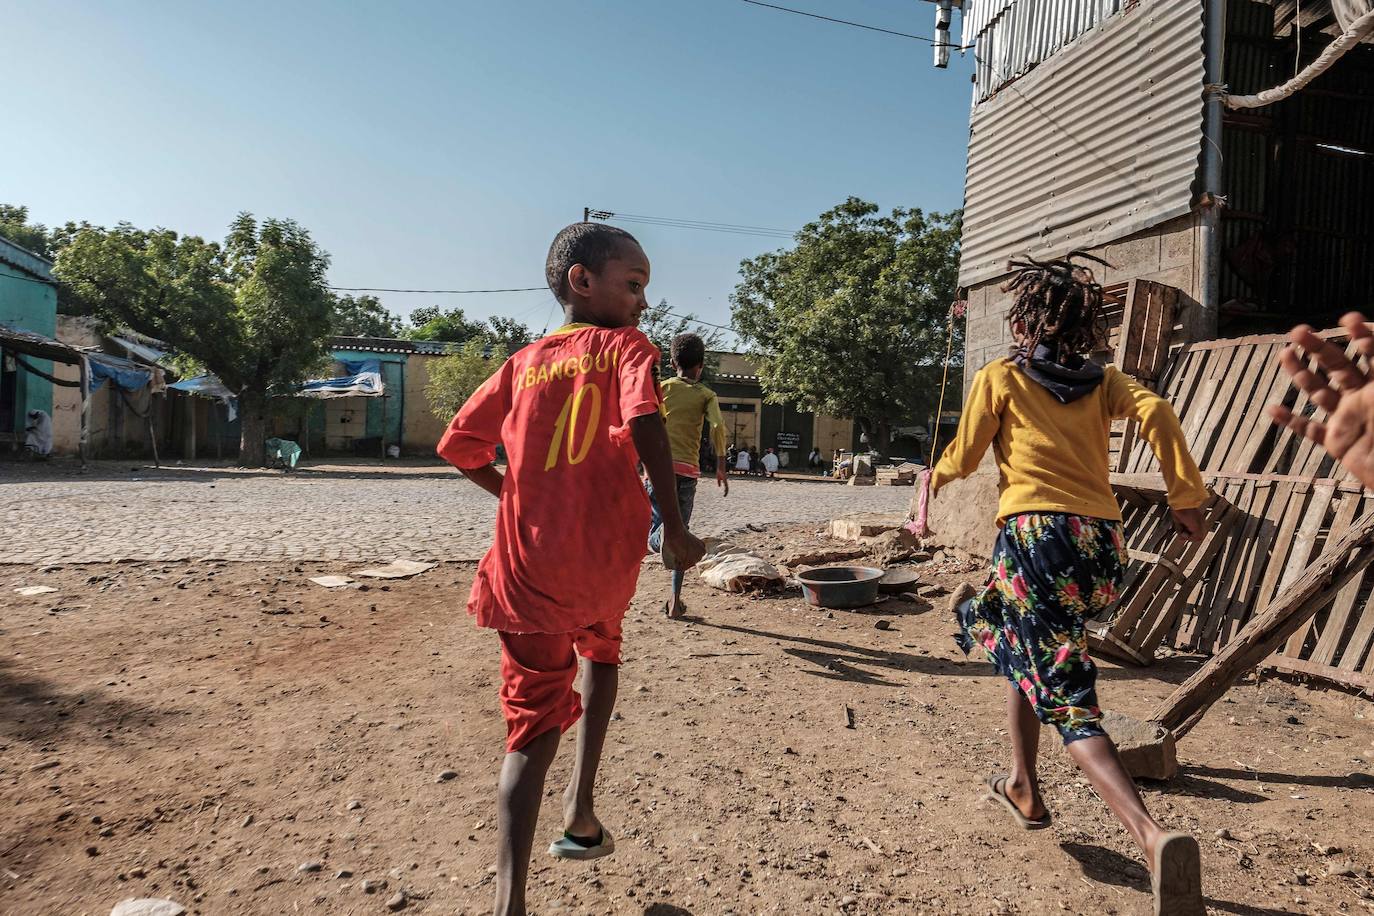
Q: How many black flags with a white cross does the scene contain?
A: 0